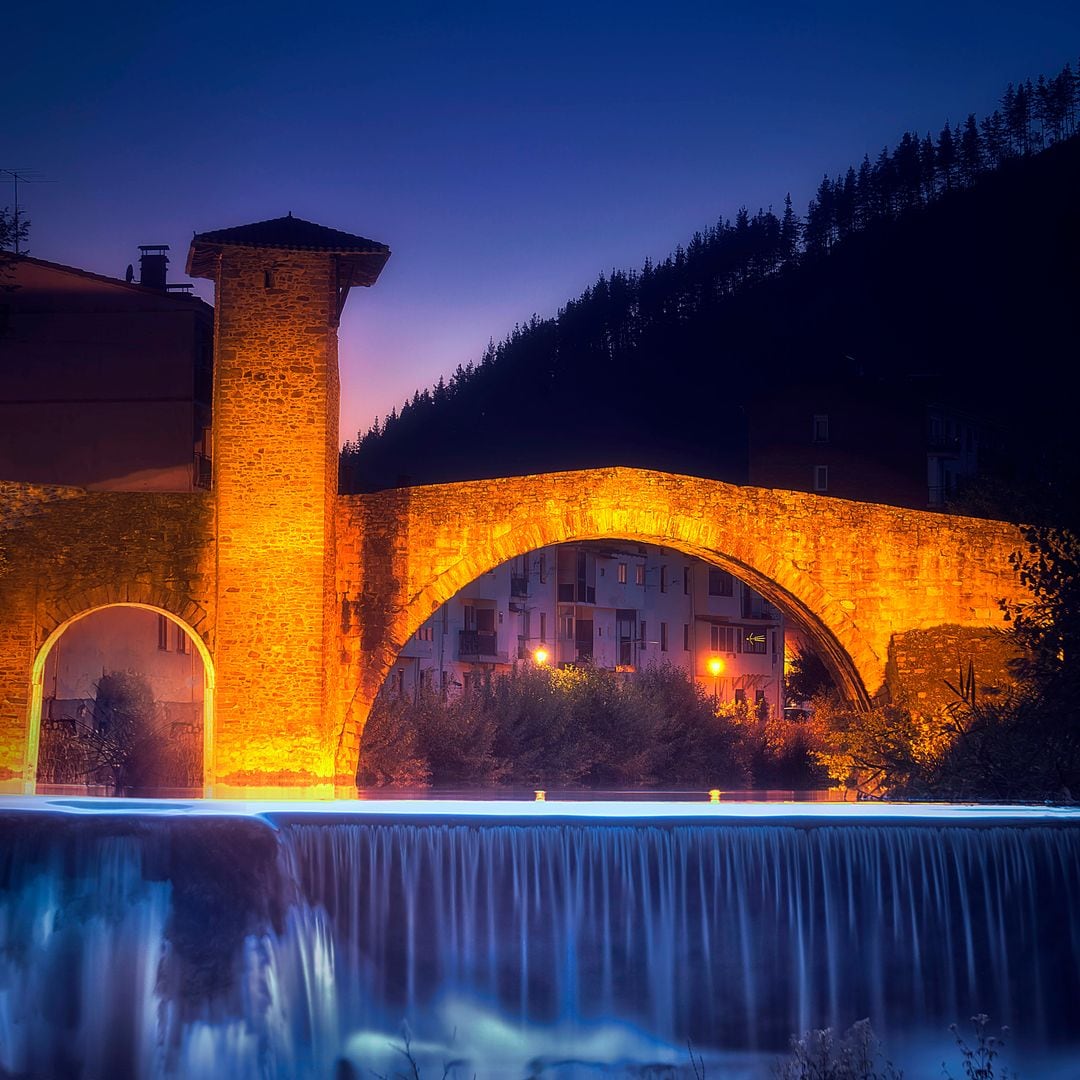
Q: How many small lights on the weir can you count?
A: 2